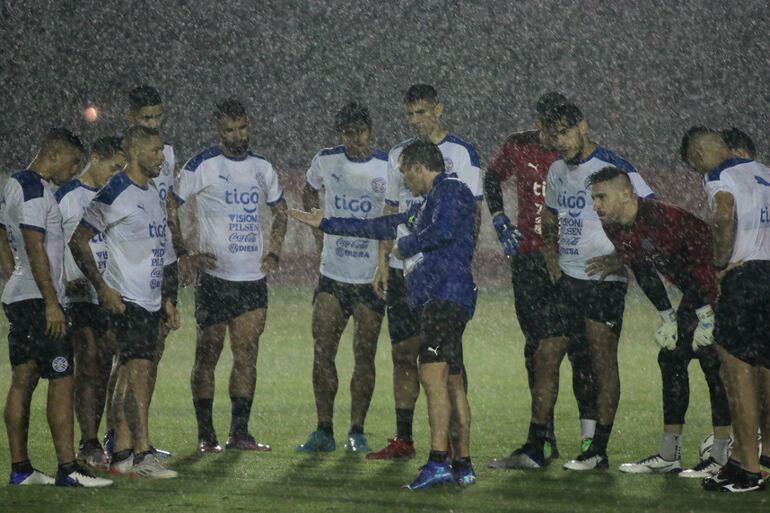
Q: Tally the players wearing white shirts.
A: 9